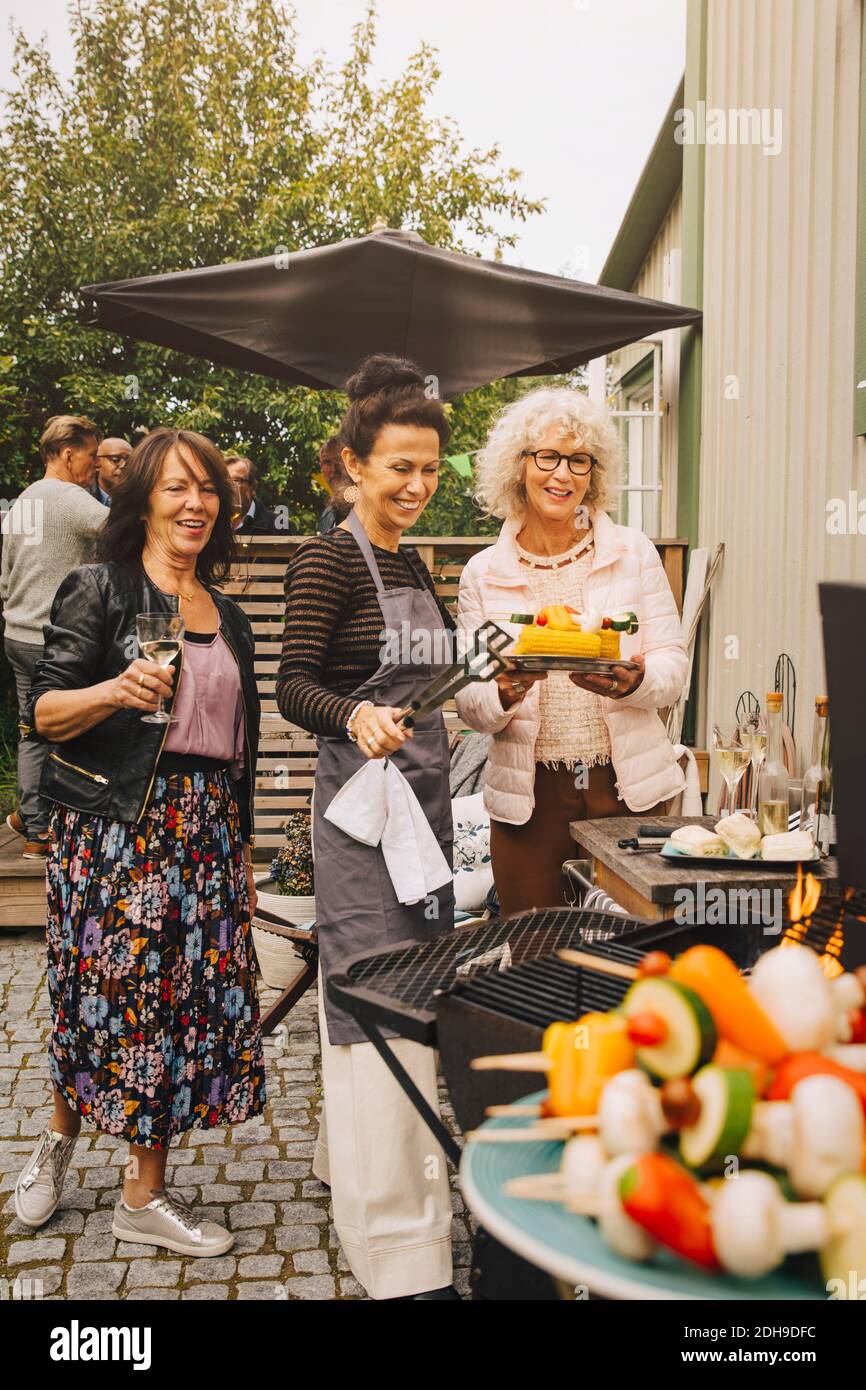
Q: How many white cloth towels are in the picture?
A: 1